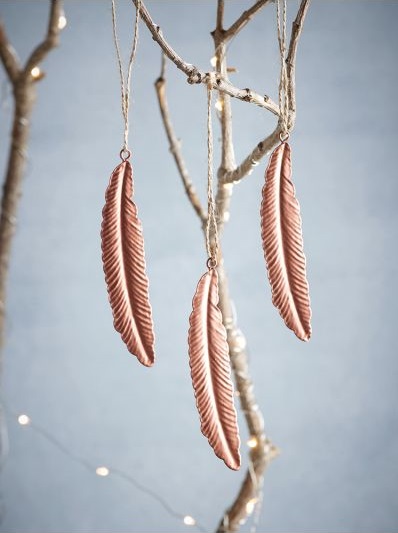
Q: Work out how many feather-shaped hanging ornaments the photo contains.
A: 3